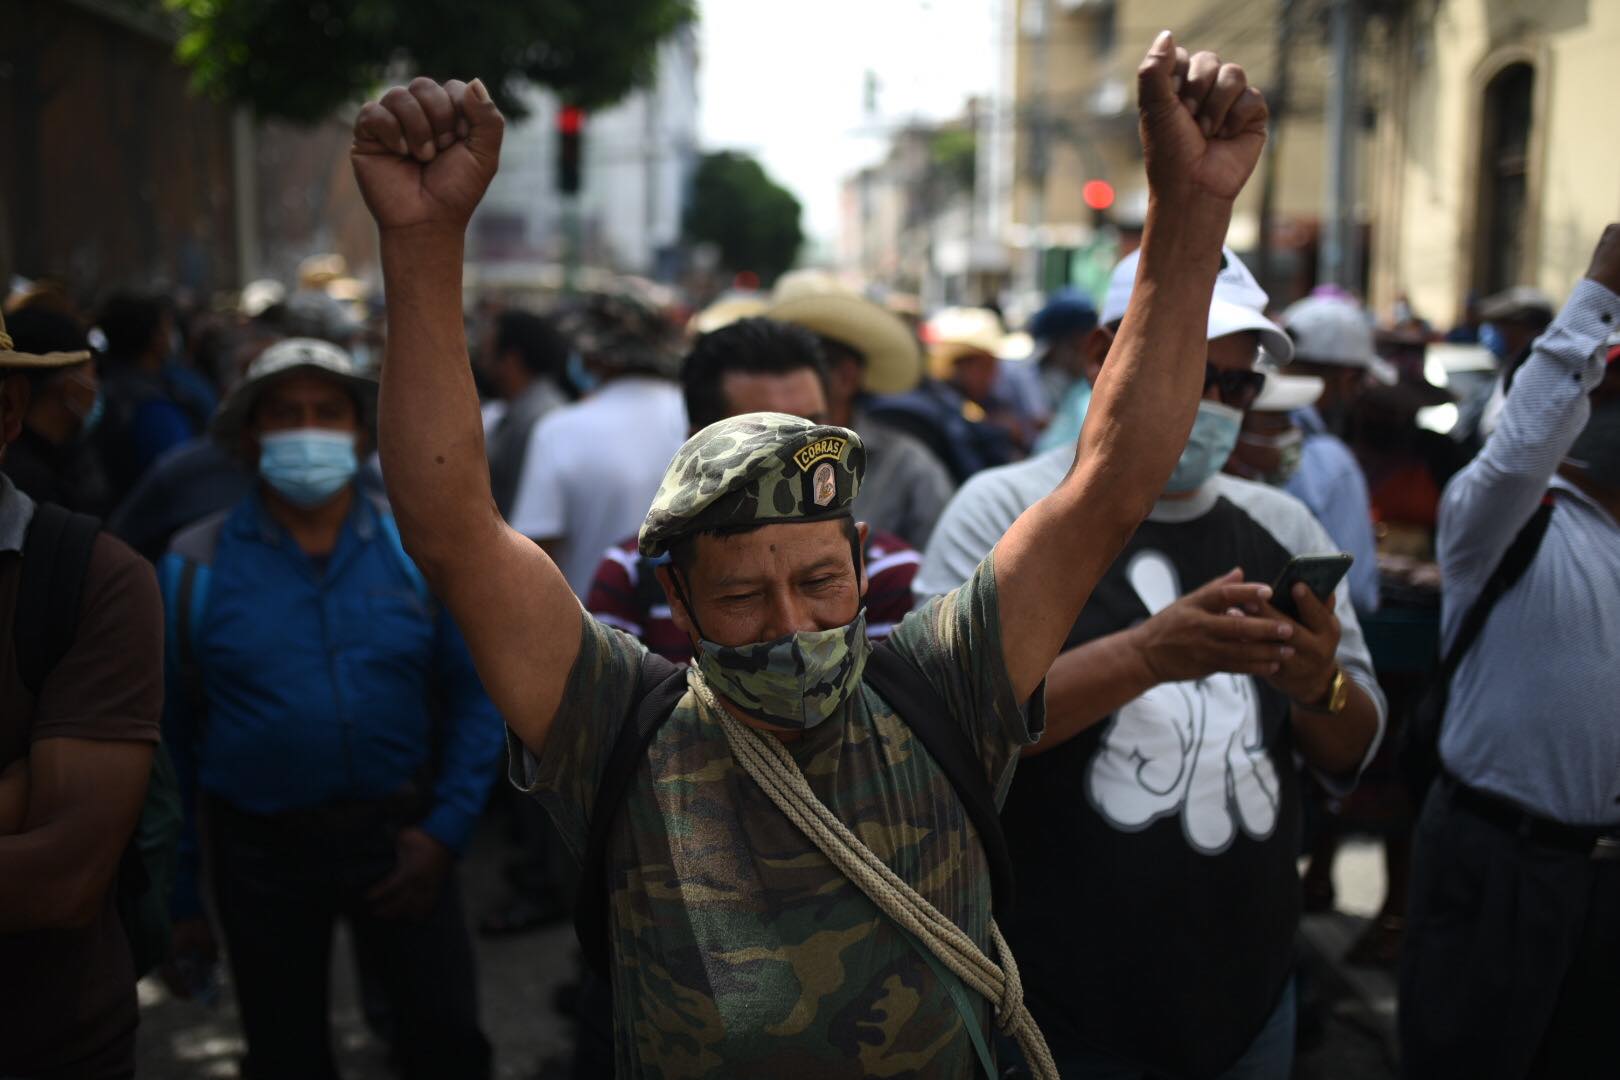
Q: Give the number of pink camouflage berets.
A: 0